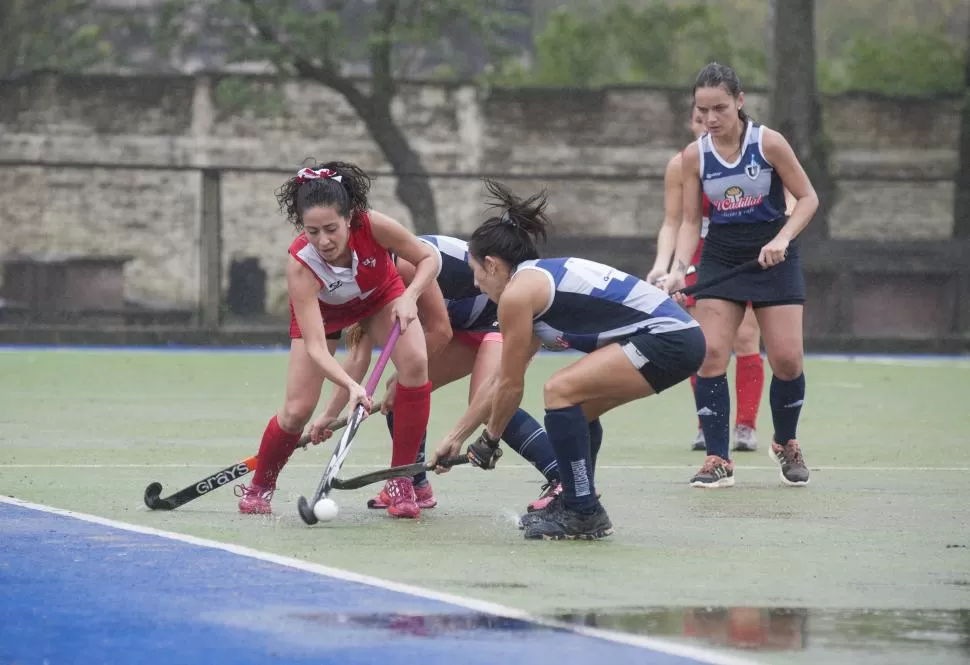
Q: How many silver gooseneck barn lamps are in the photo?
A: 0